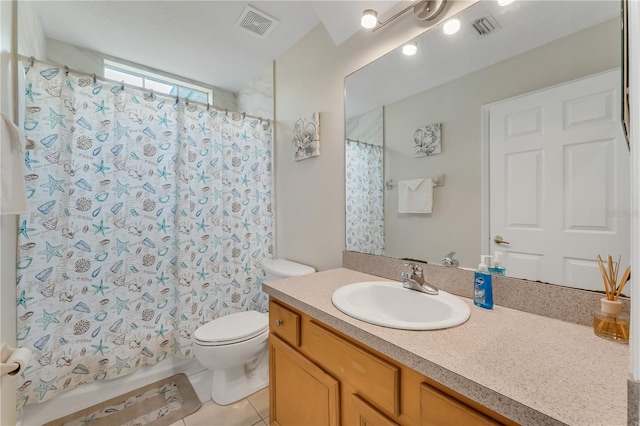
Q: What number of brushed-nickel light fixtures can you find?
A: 1